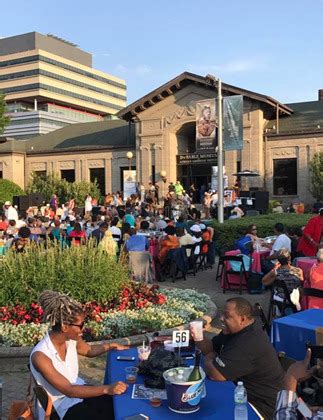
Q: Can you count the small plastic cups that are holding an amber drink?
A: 2